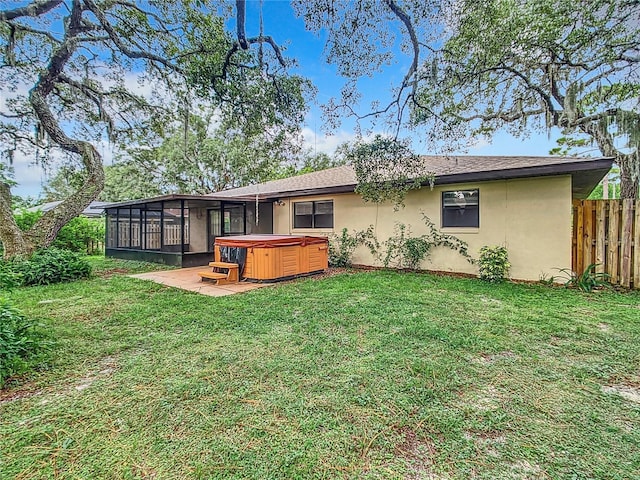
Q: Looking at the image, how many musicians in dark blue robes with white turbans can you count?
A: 0